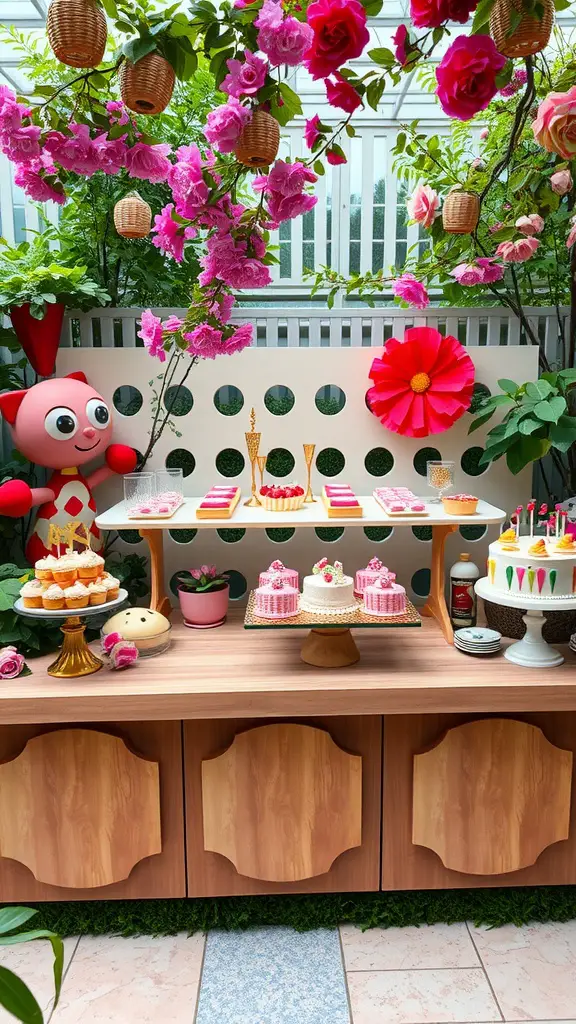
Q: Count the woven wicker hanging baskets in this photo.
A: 6